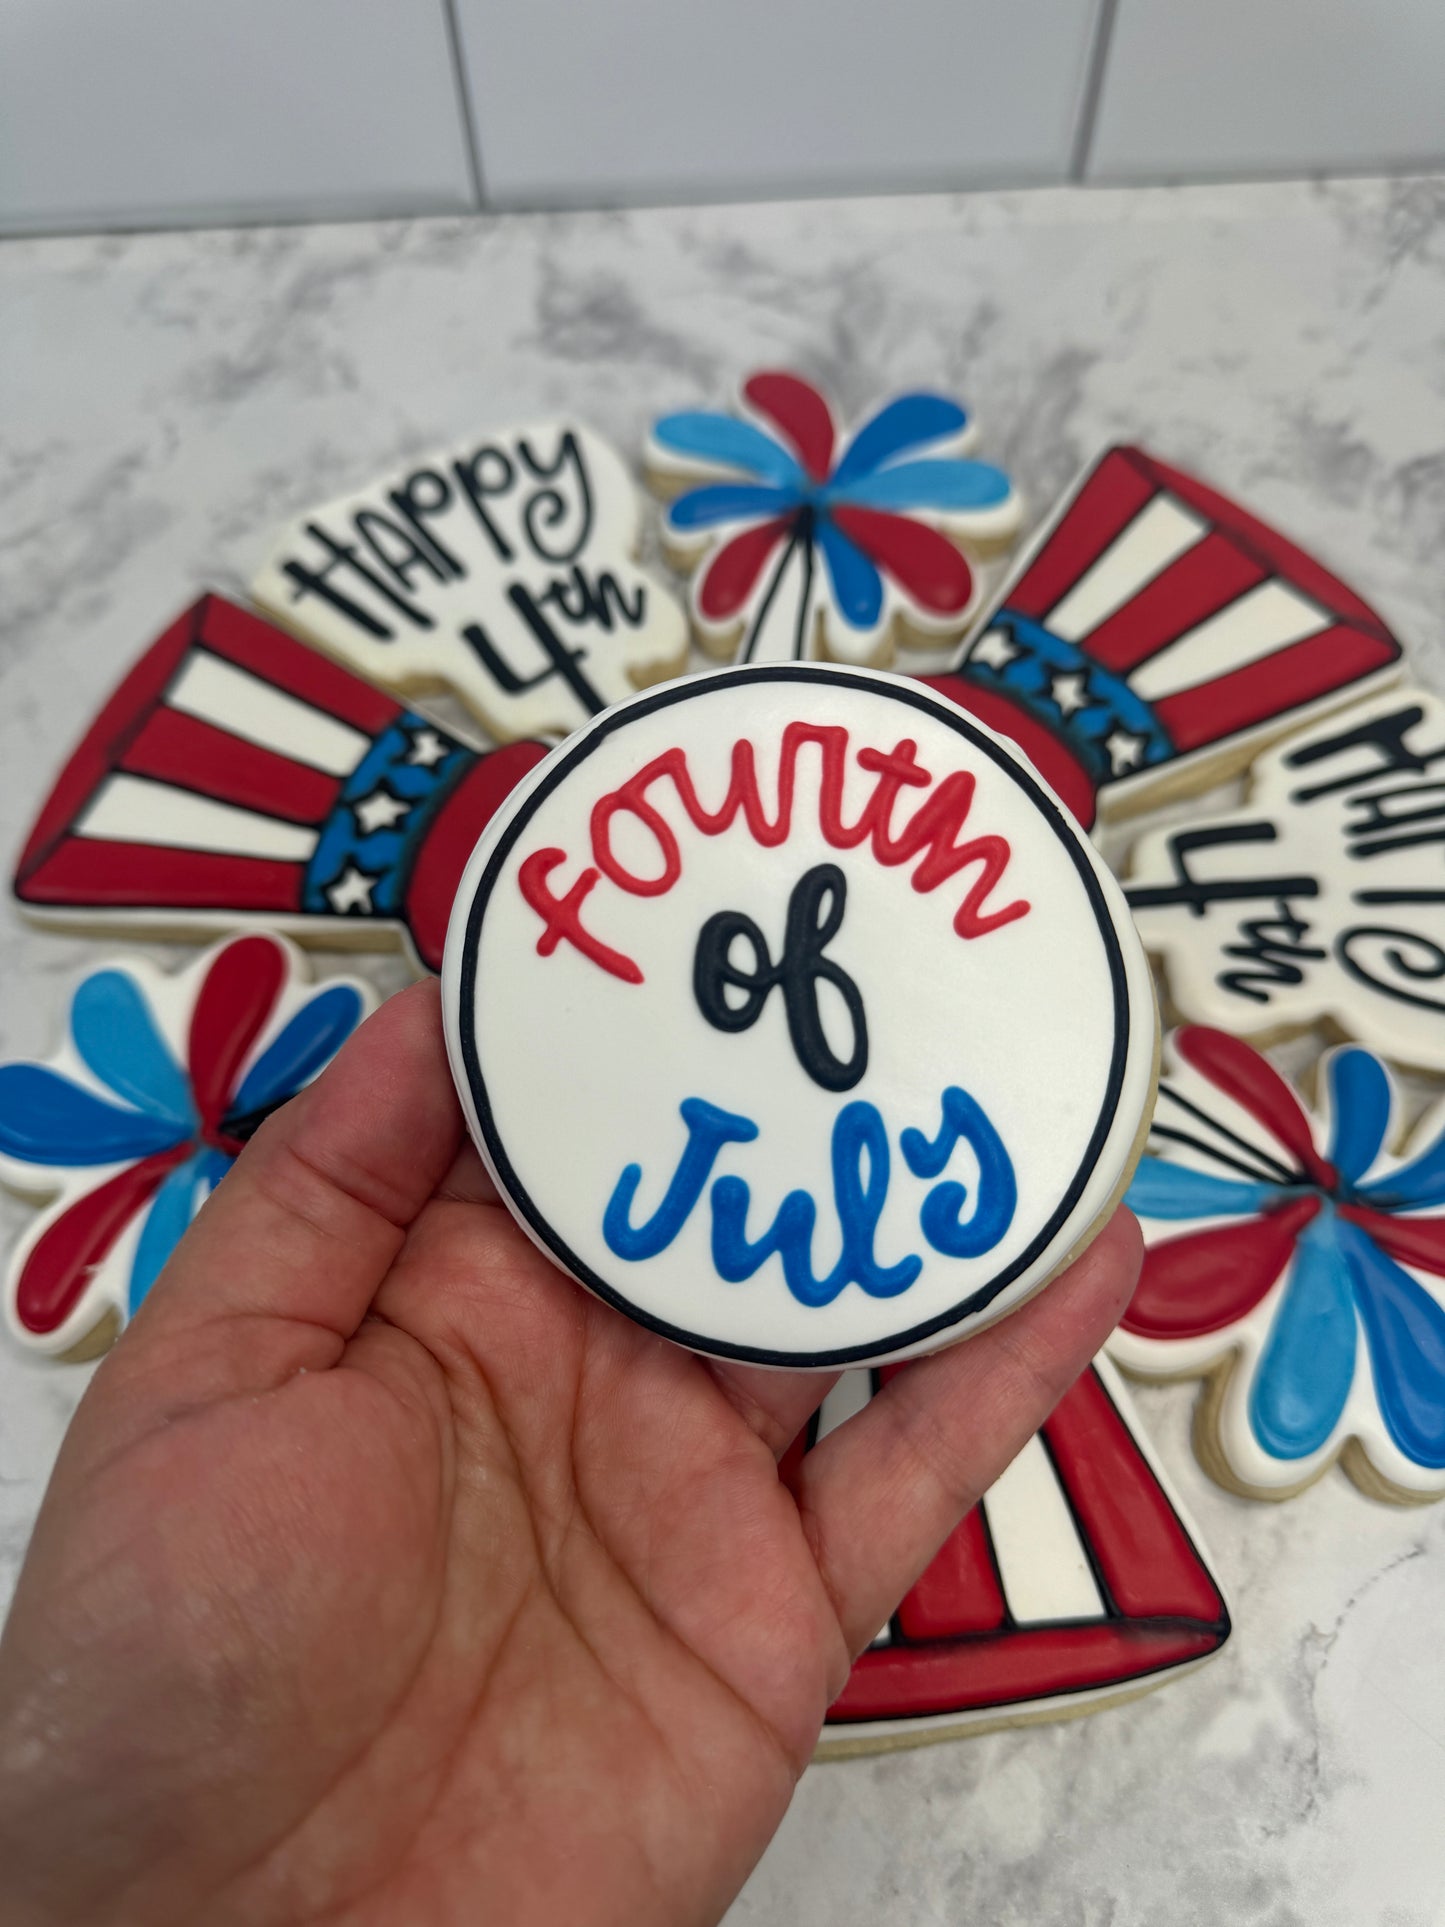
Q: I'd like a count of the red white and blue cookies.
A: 7